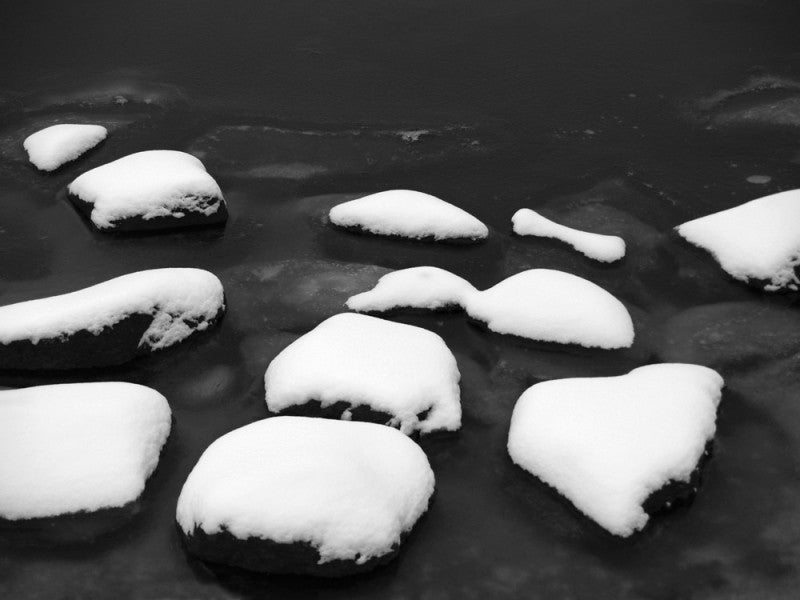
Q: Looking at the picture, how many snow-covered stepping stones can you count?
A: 11